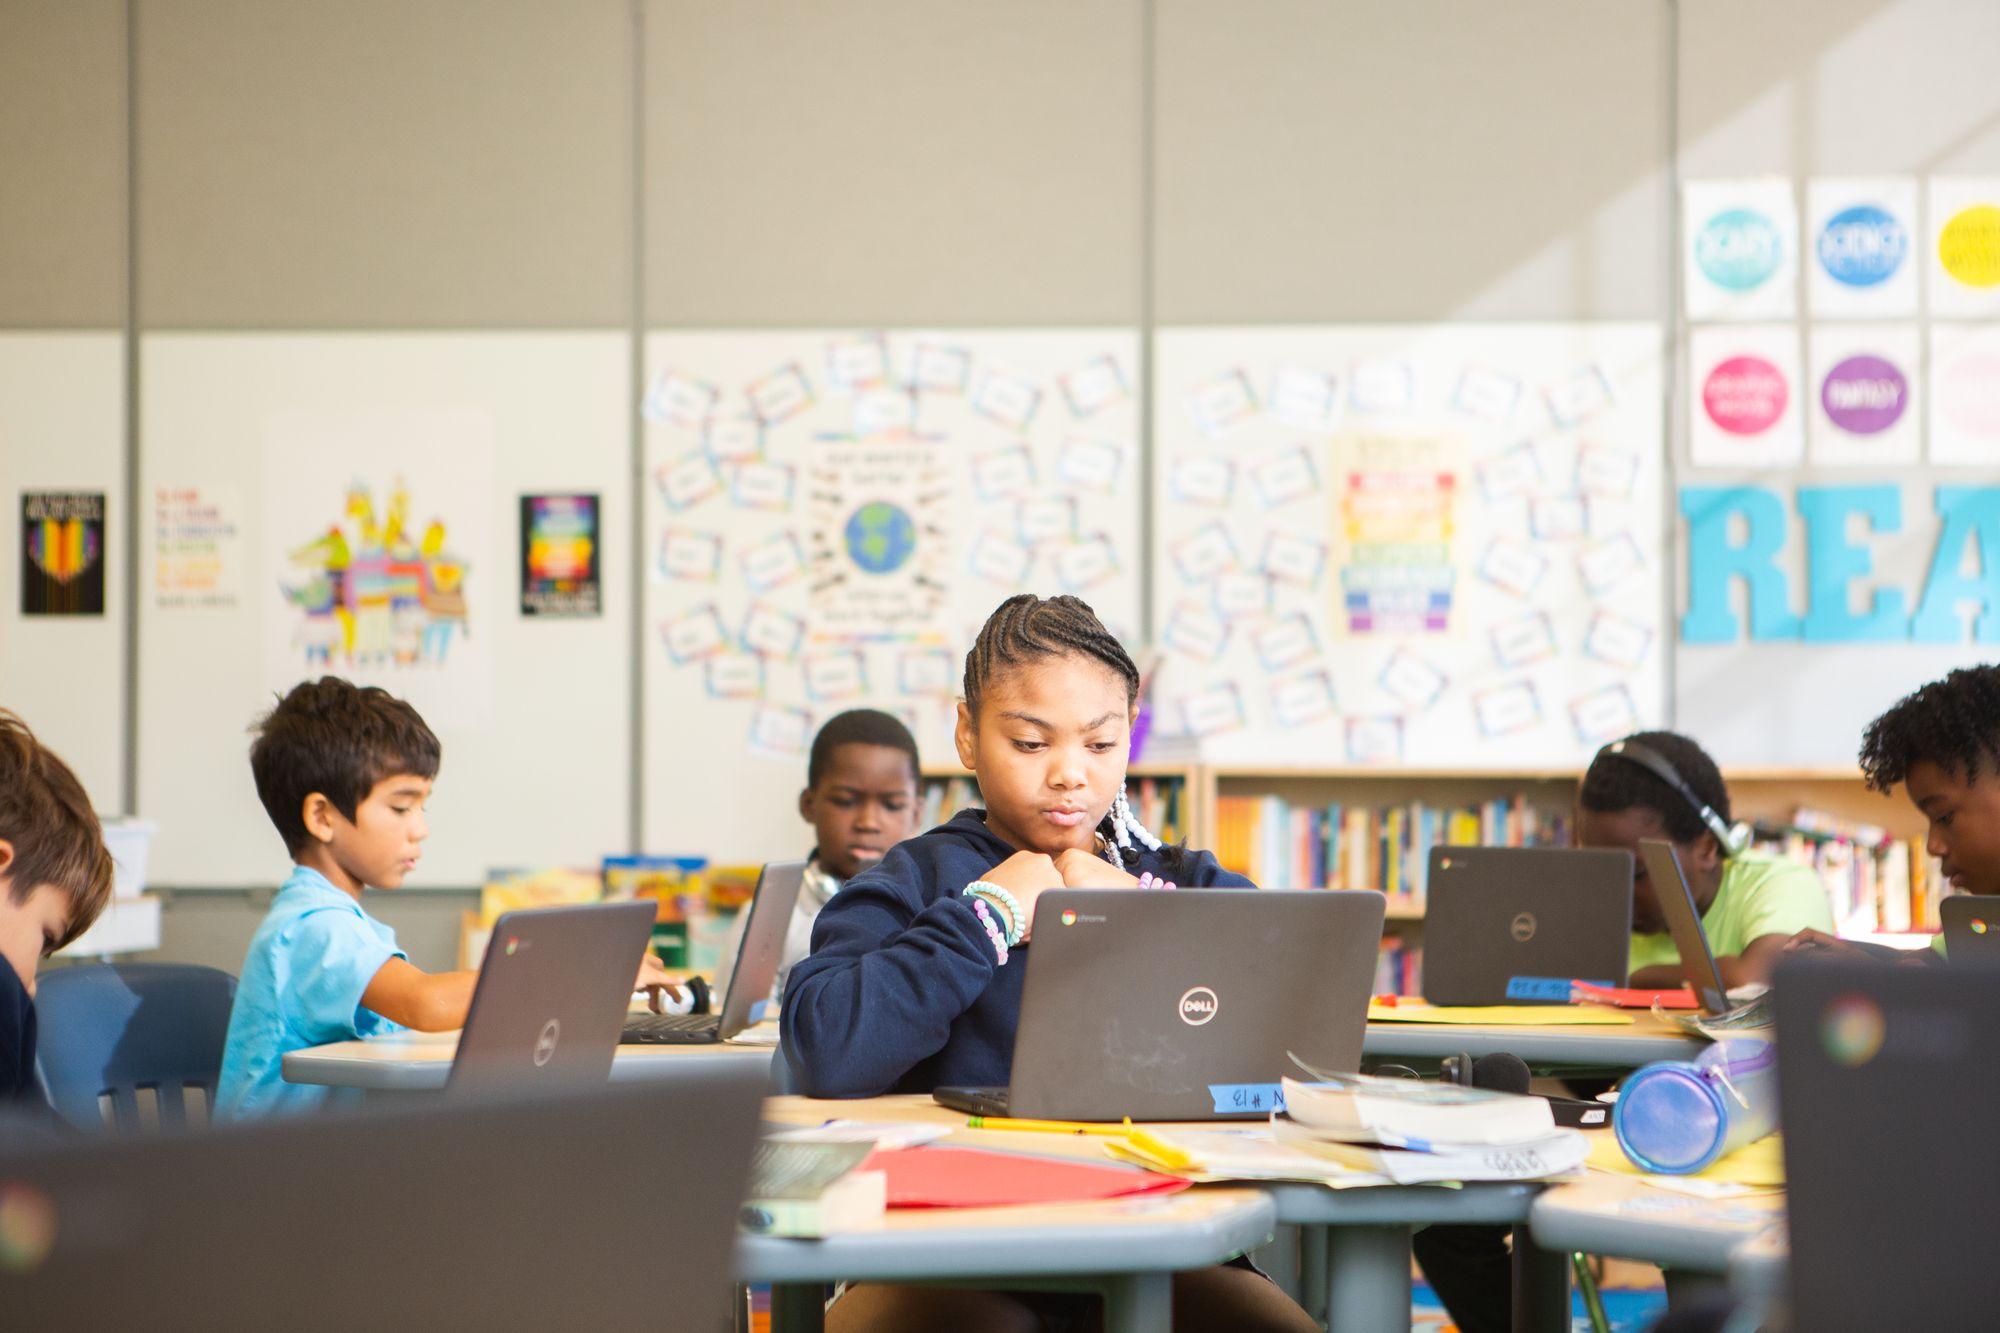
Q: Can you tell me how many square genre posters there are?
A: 6